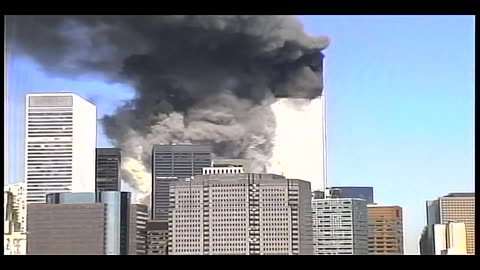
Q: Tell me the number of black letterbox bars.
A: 2